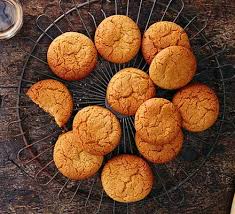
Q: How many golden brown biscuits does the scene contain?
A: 12